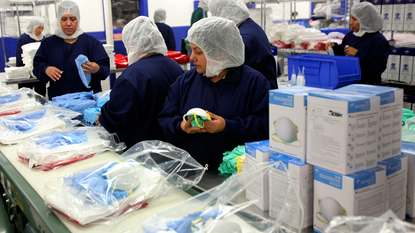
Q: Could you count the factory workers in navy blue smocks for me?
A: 7